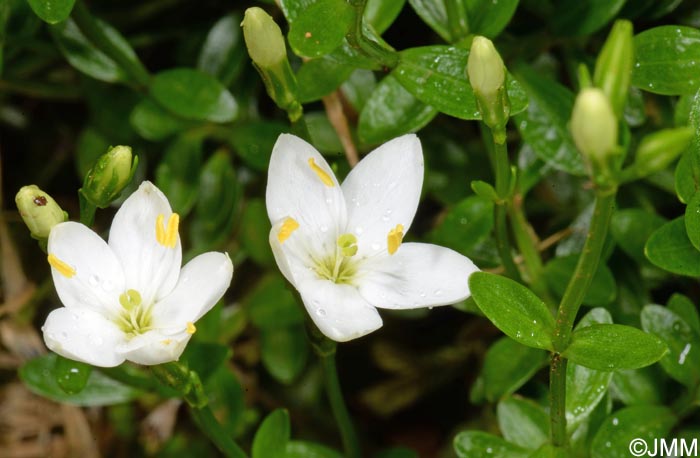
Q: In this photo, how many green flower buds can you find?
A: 7